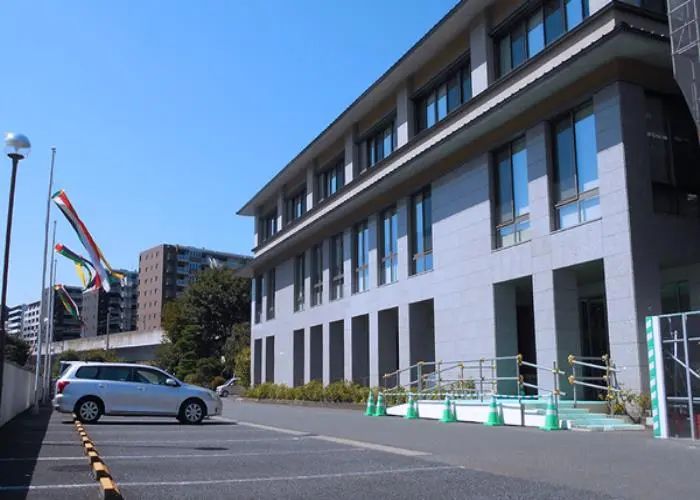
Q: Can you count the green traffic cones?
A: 6